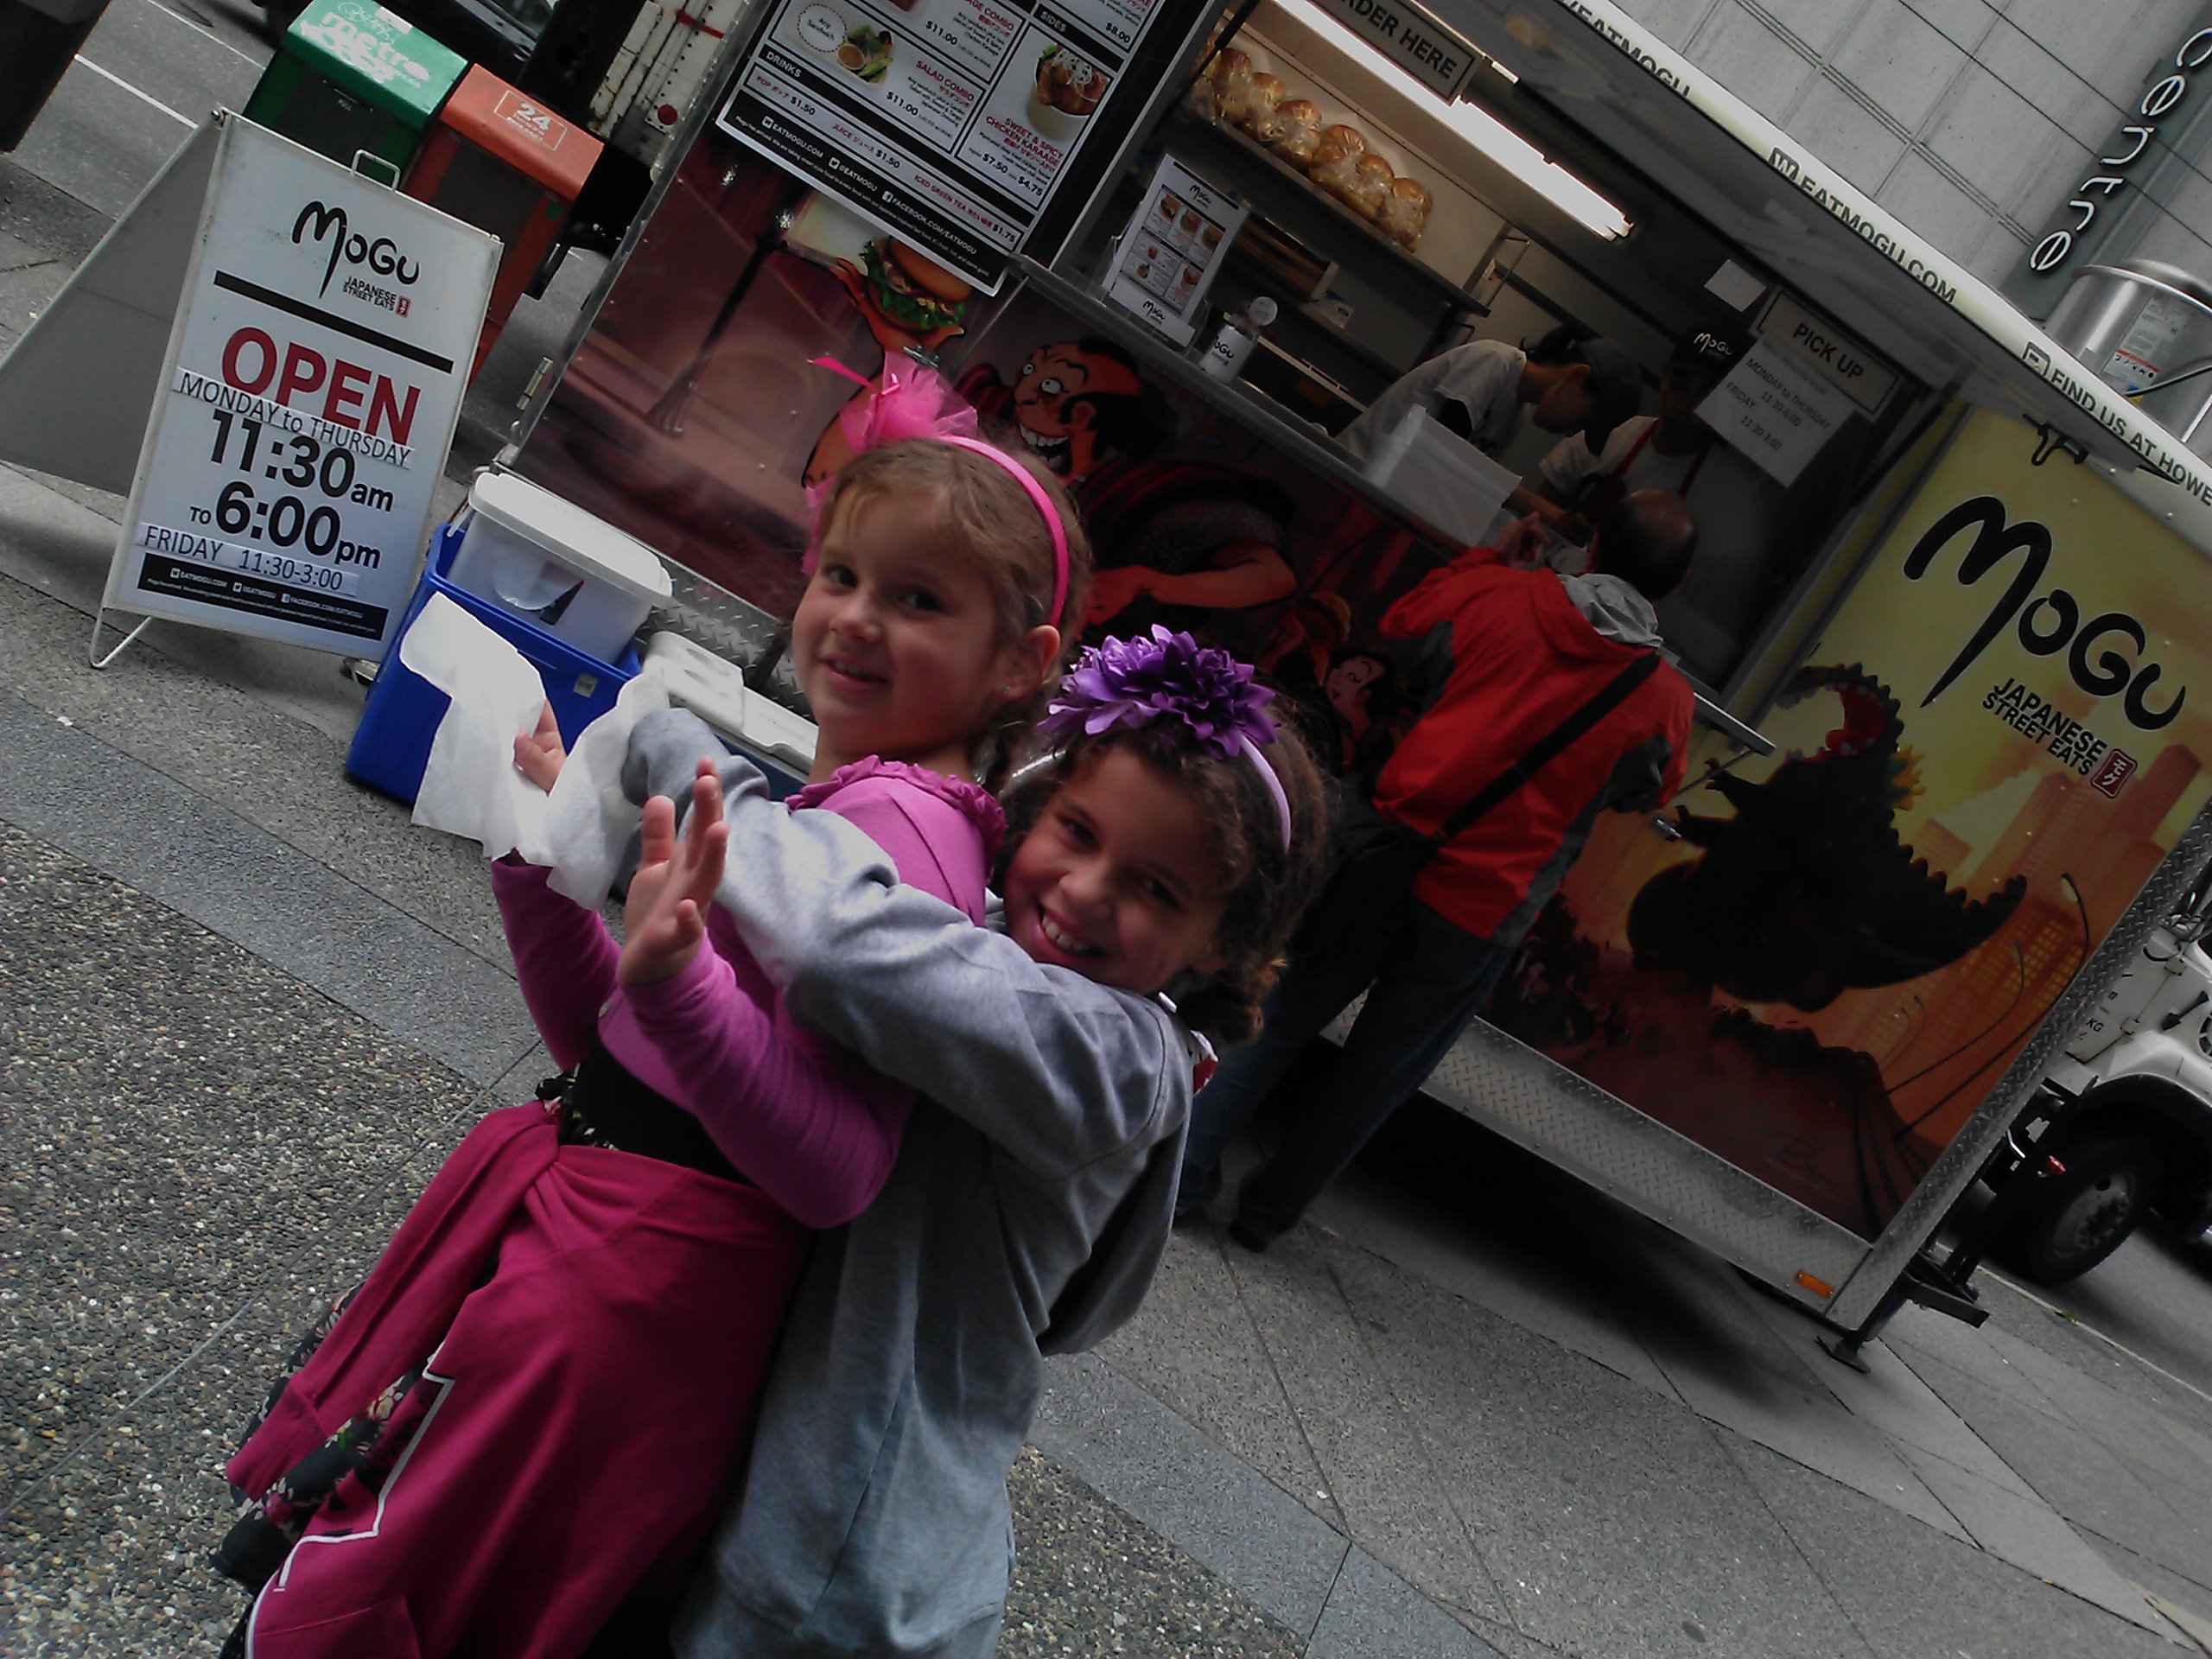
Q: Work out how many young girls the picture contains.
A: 2